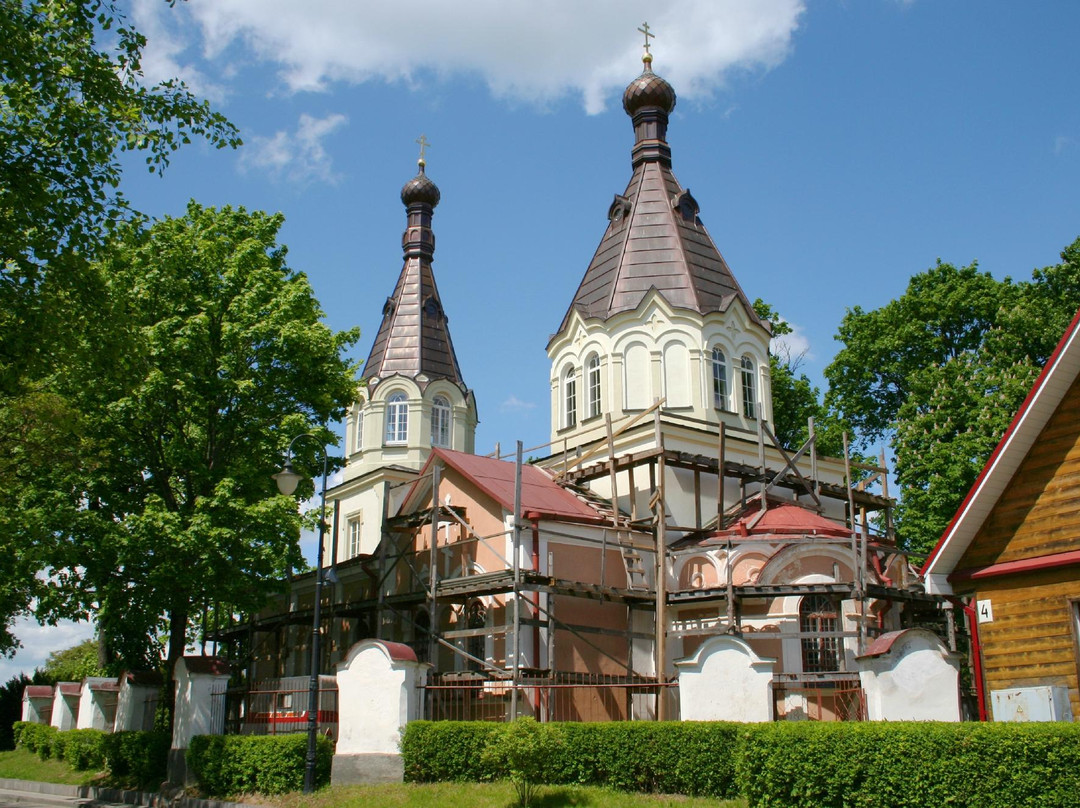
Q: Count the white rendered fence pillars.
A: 8